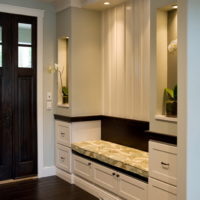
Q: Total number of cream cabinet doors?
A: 3